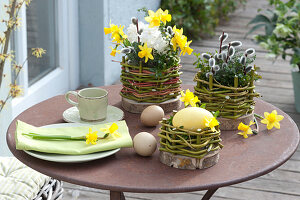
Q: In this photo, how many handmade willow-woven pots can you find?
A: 3